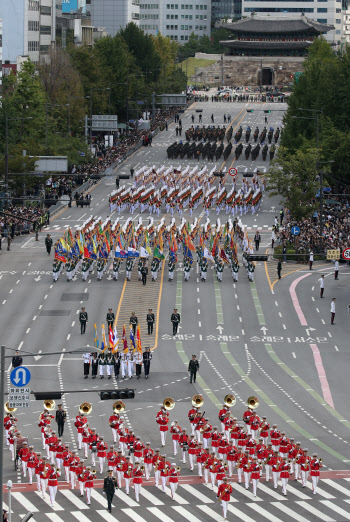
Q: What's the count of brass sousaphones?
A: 8